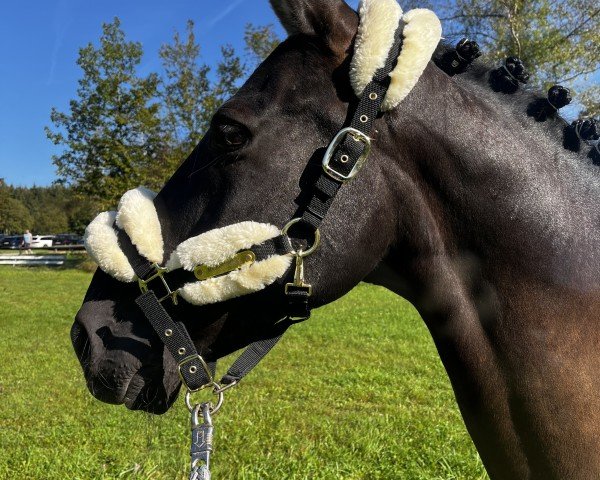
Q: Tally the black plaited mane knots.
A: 5